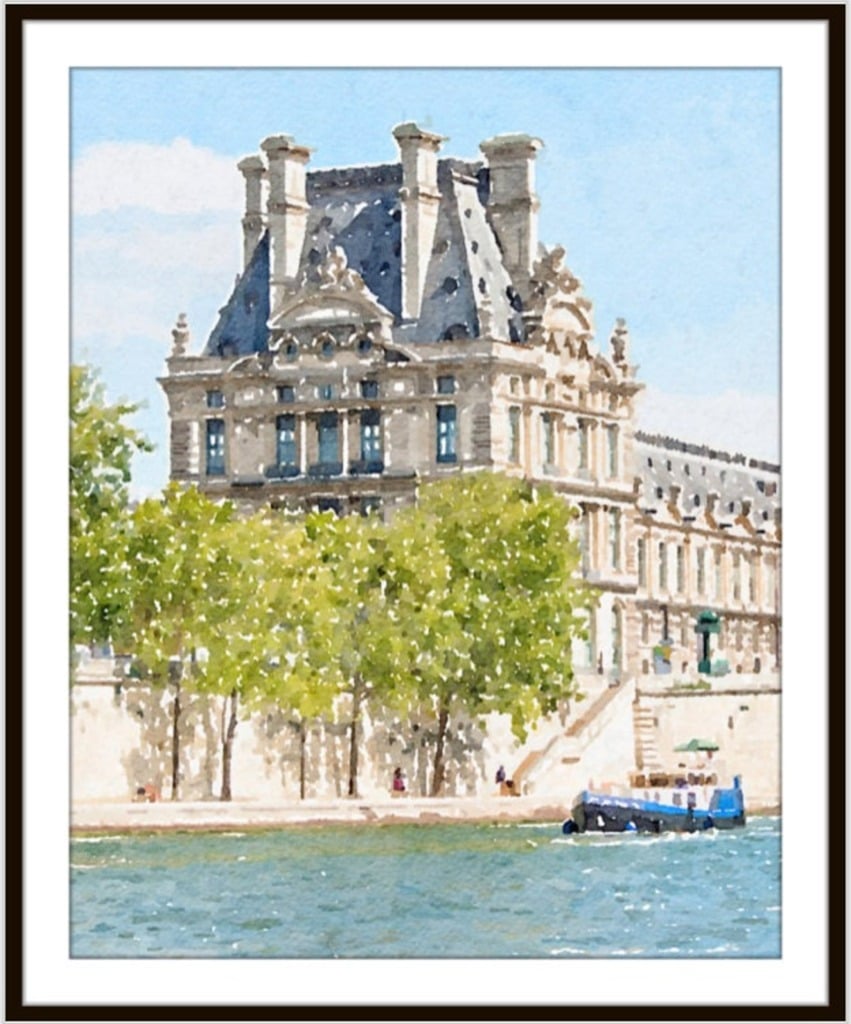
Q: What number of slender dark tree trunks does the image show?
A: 5